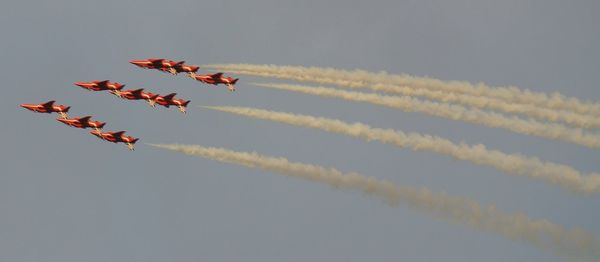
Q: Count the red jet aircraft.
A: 9